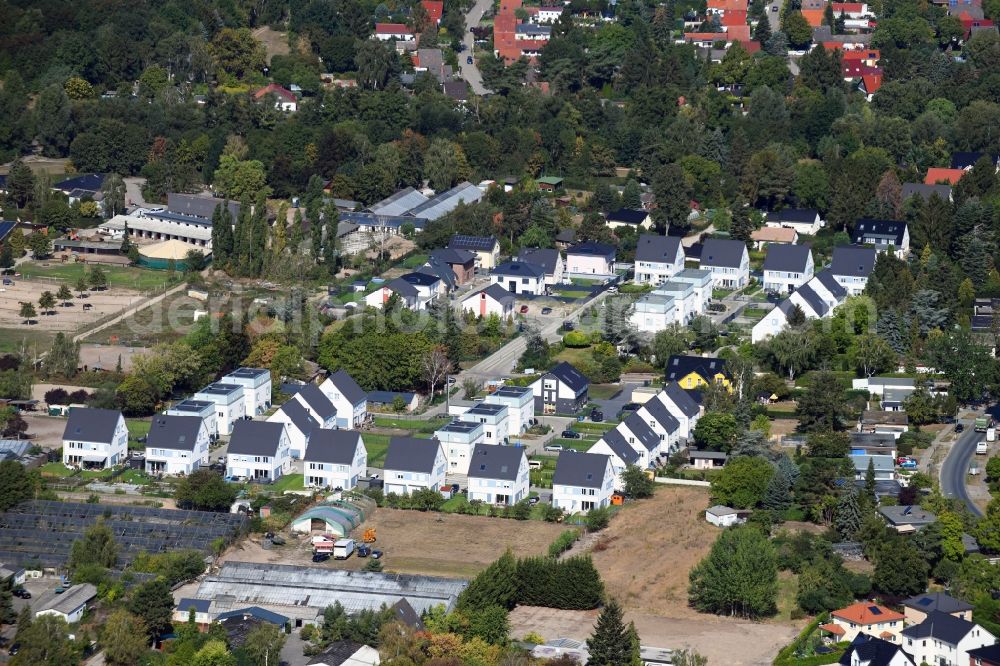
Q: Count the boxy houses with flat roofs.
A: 9